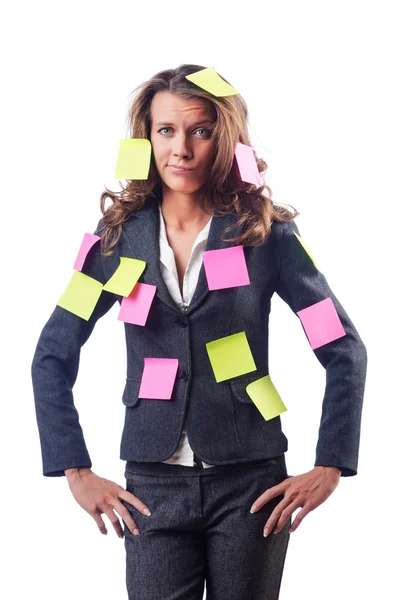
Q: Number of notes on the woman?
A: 13